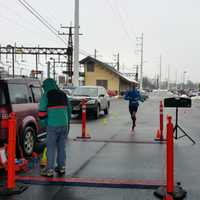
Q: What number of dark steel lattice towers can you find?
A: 1